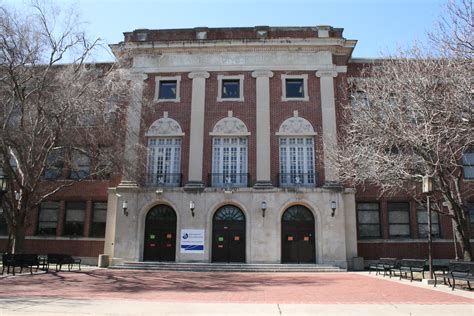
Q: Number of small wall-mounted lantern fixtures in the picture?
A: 4